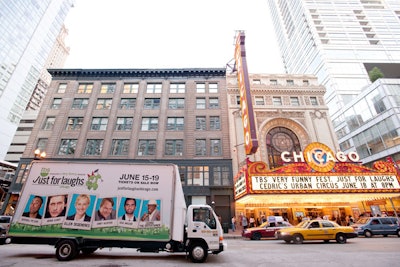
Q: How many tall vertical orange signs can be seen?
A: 1